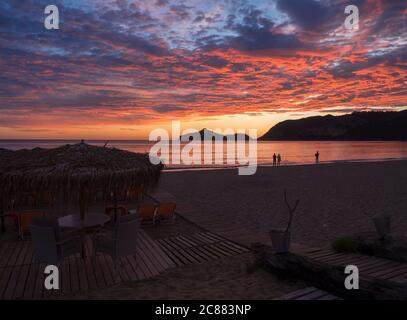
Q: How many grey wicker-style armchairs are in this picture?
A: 2